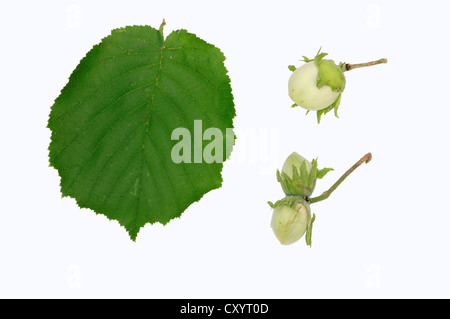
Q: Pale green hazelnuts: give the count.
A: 3